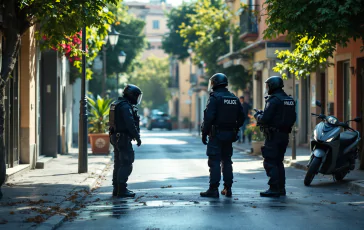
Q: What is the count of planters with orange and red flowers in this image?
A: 1